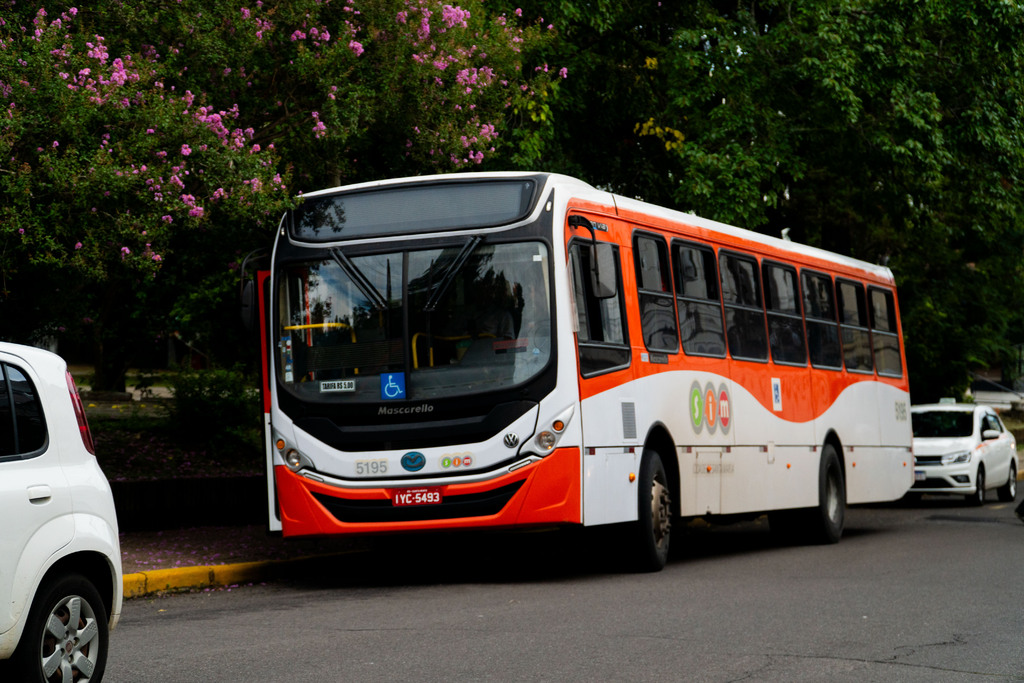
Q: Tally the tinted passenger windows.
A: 7